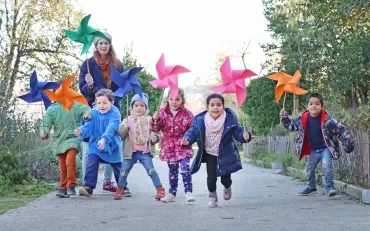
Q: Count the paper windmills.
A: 7